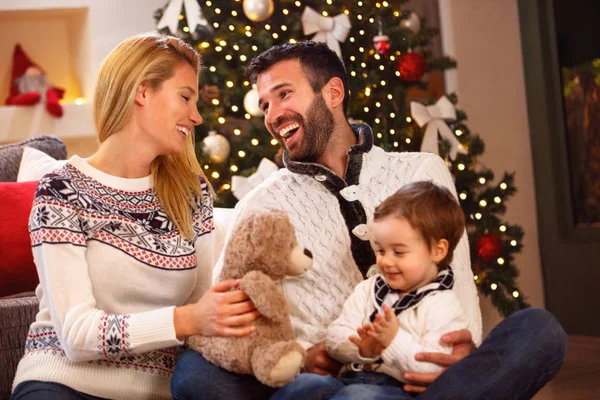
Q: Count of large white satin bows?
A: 4